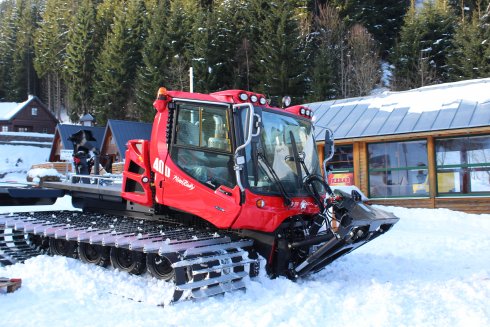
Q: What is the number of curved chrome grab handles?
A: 2